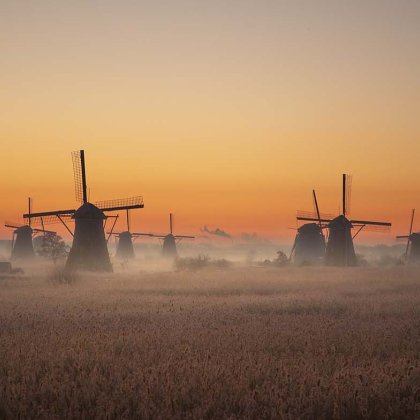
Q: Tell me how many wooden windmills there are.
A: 7